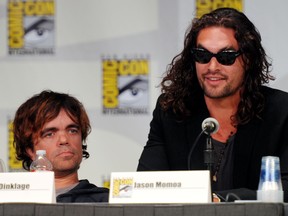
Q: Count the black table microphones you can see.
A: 1